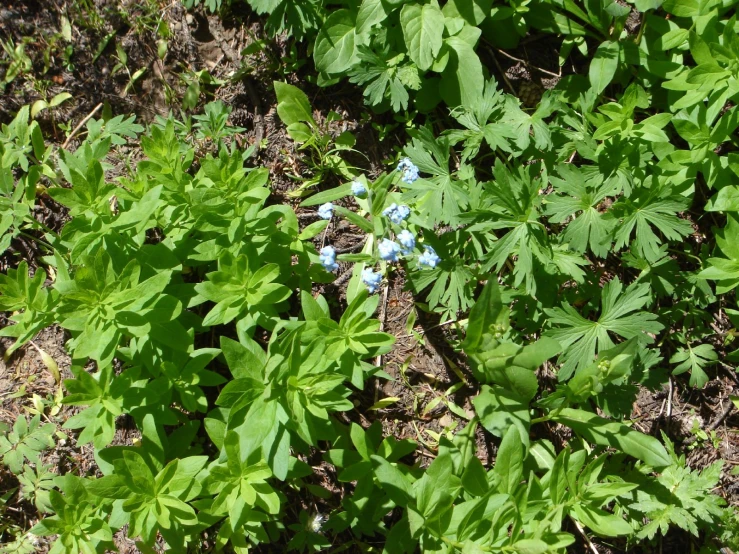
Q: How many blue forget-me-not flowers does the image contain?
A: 9